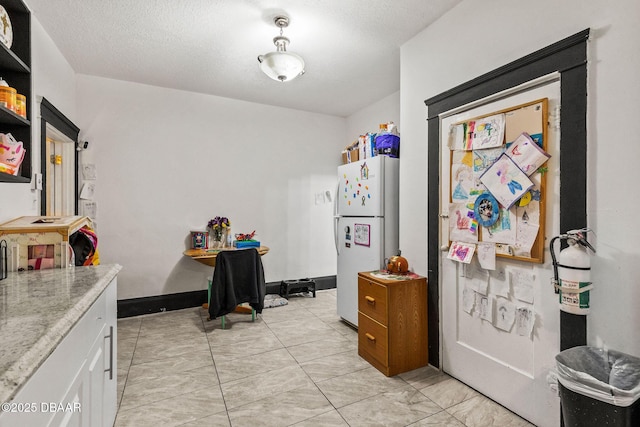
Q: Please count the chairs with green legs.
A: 1